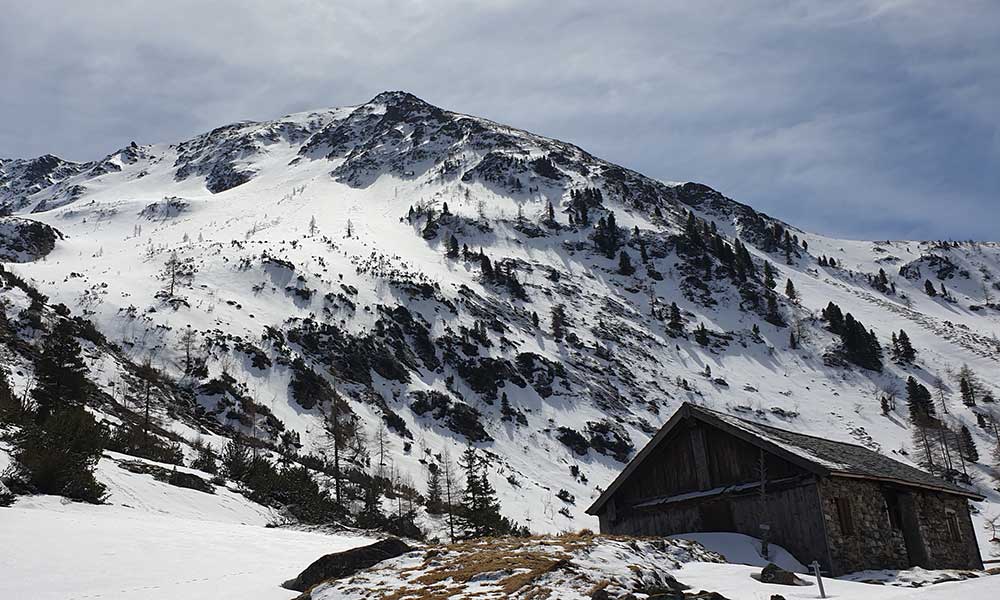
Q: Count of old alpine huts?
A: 1